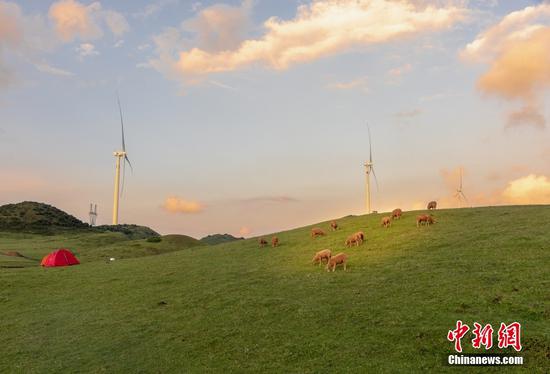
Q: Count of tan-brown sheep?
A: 12